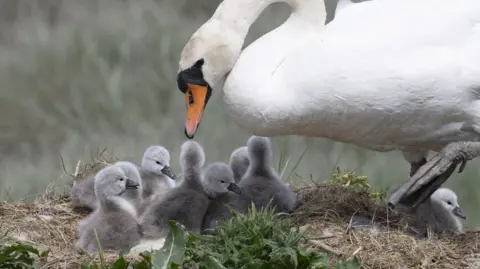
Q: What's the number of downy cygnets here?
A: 8